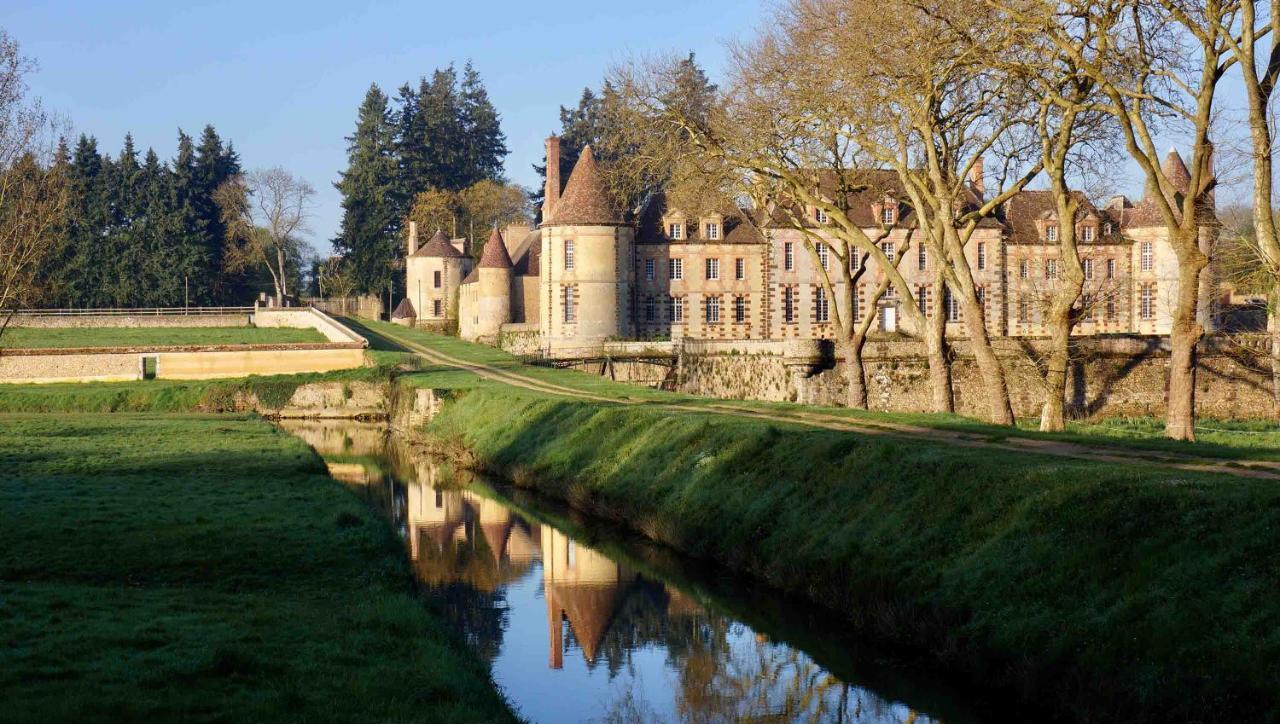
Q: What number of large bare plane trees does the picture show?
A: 6